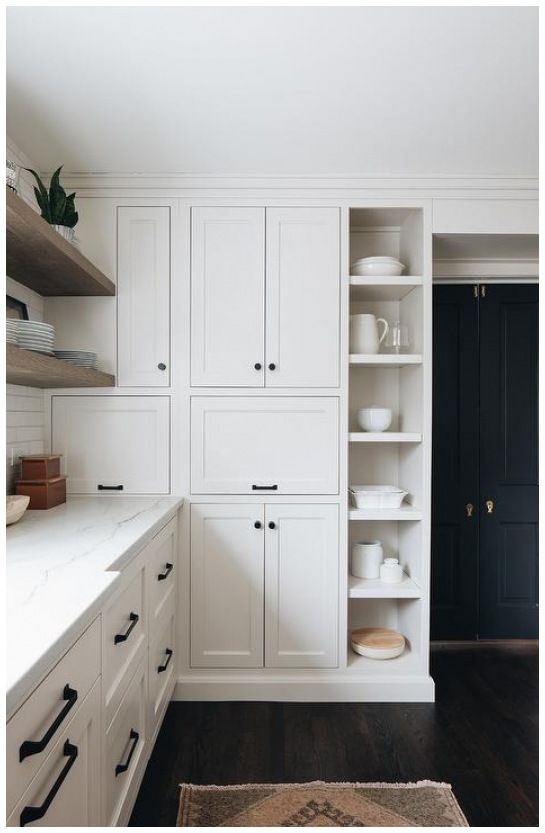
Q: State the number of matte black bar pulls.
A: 8